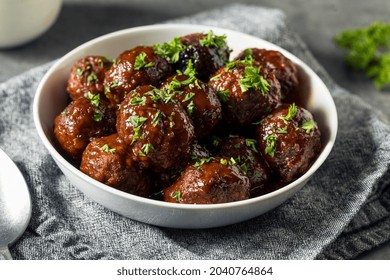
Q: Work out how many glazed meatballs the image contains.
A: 12